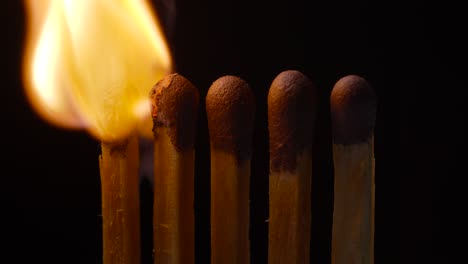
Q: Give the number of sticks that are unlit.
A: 4